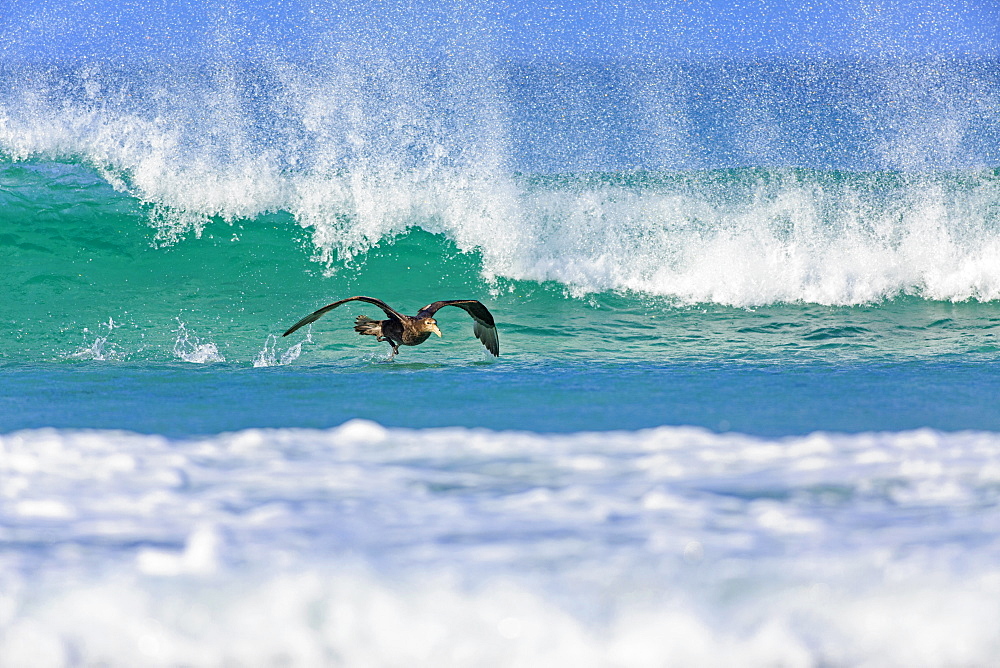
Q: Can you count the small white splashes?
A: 3